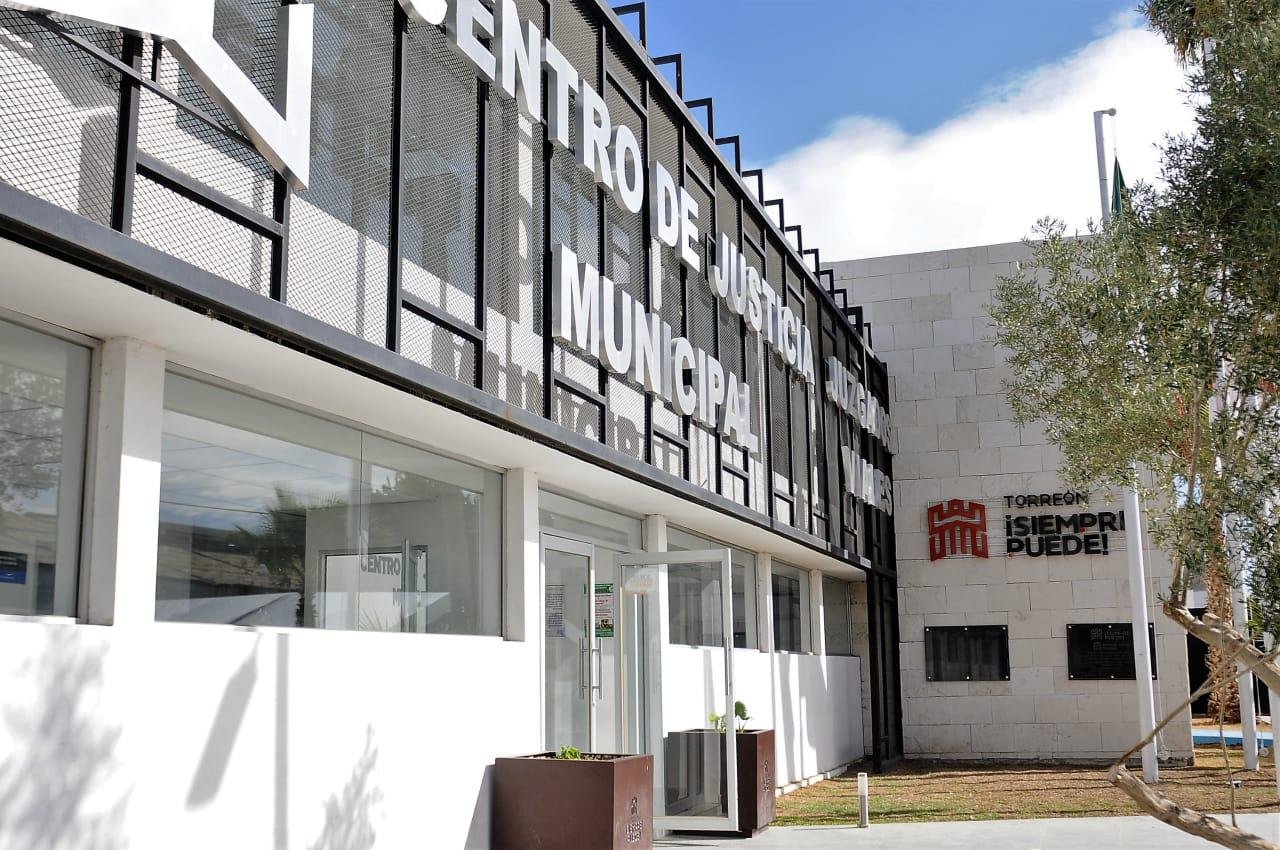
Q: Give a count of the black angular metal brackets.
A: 12